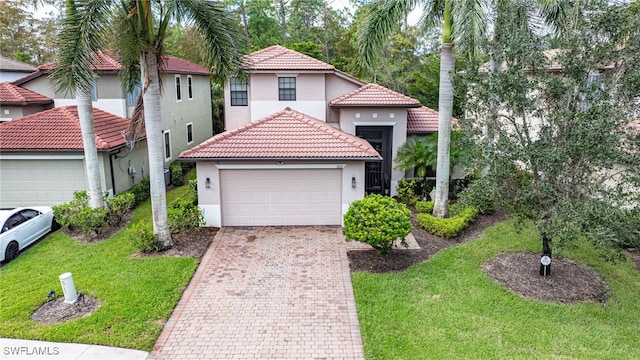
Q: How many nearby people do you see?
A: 0